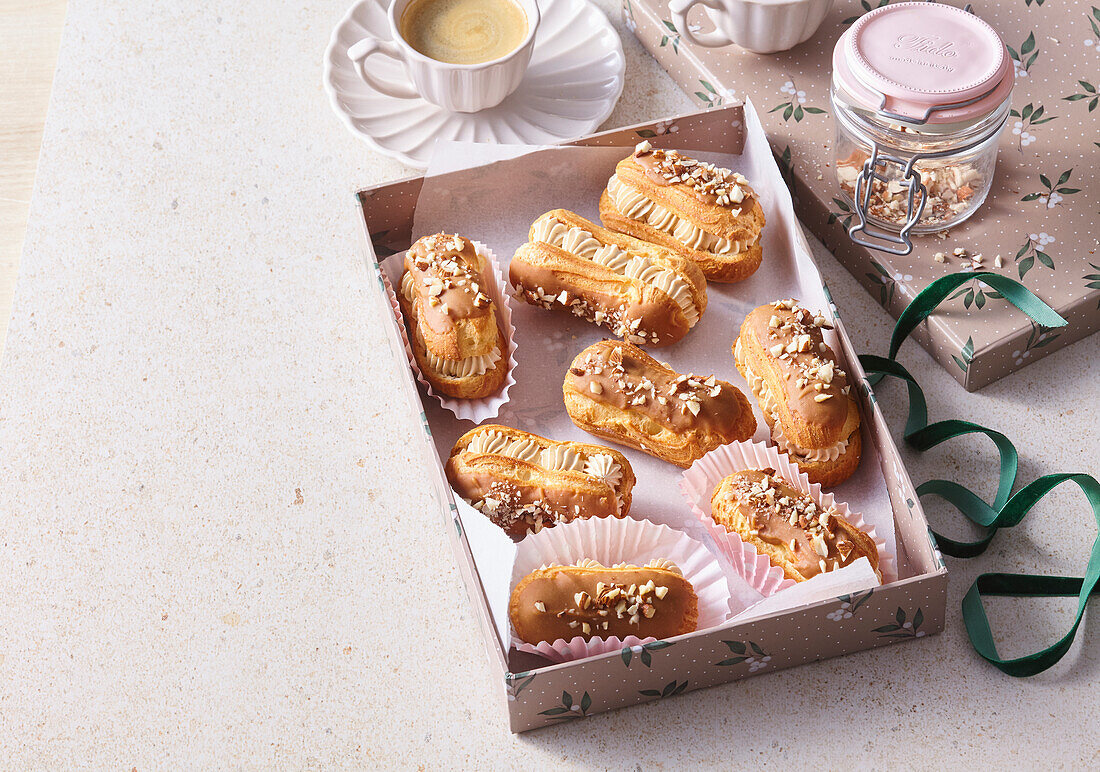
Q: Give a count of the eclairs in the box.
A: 8